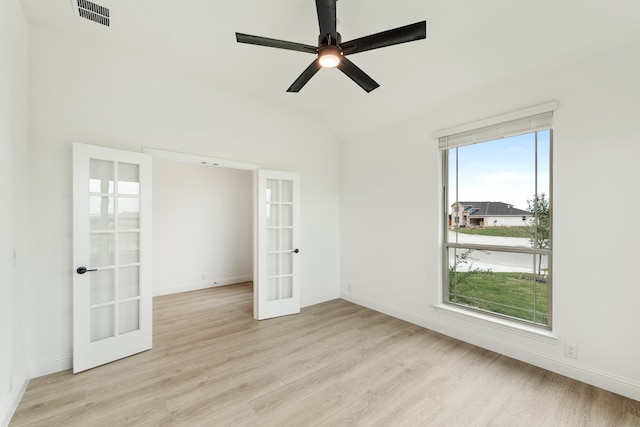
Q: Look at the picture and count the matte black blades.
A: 5